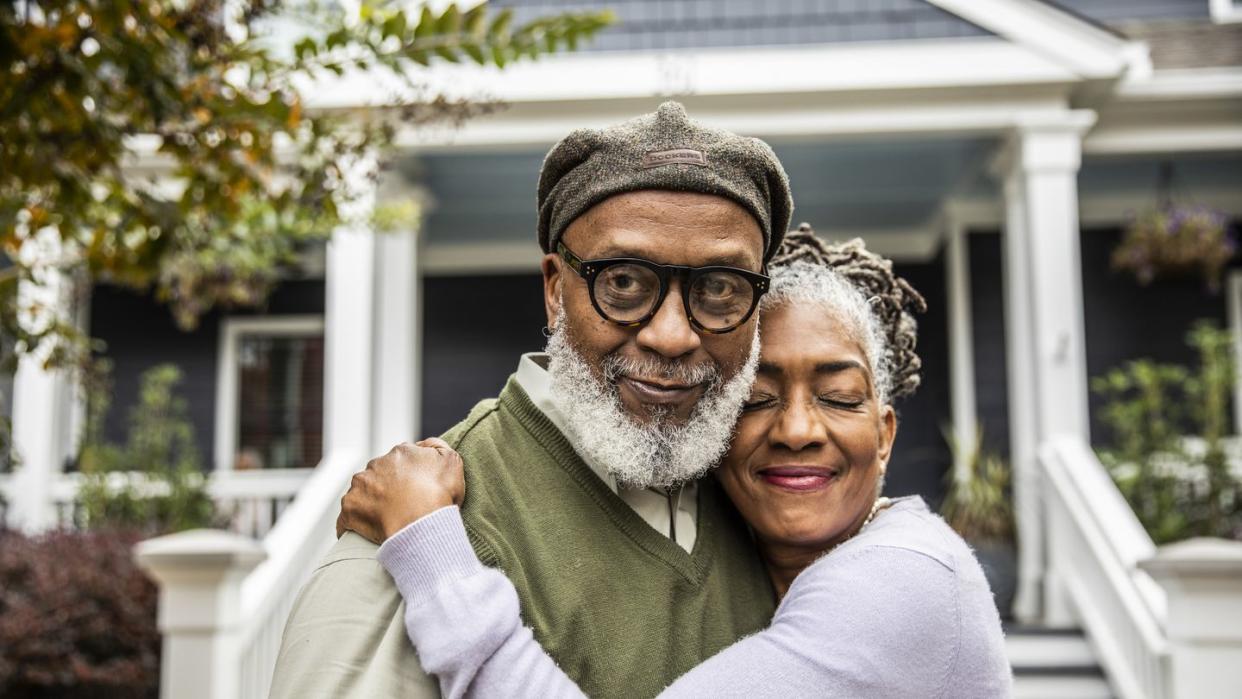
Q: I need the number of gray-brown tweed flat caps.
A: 1